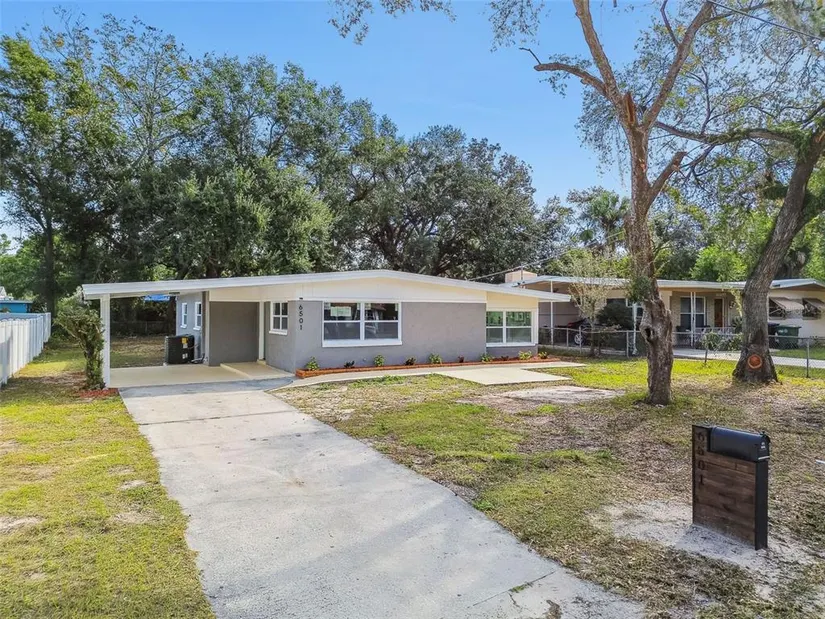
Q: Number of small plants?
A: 10